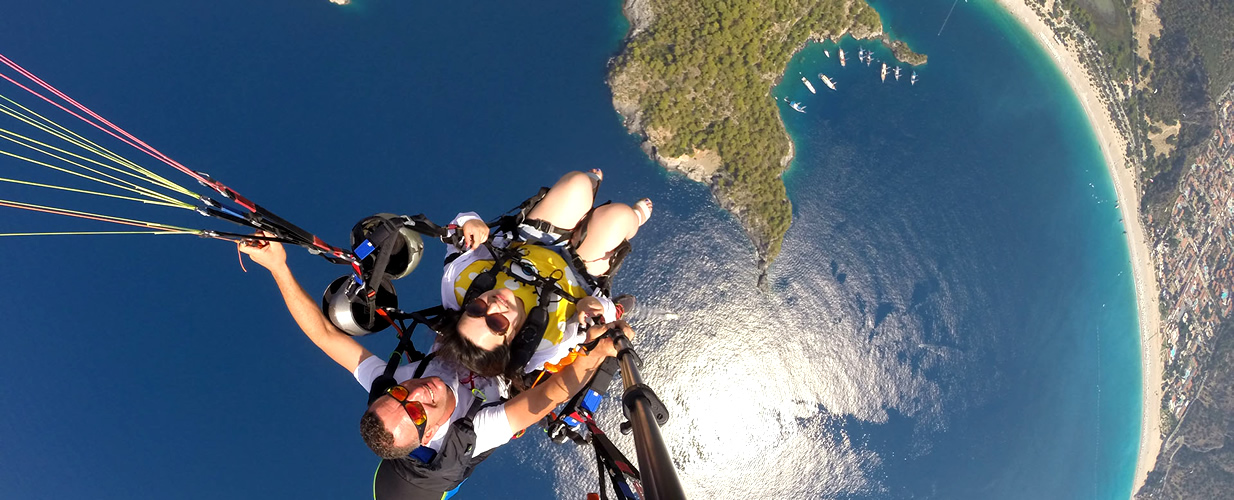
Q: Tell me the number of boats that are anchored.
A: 10